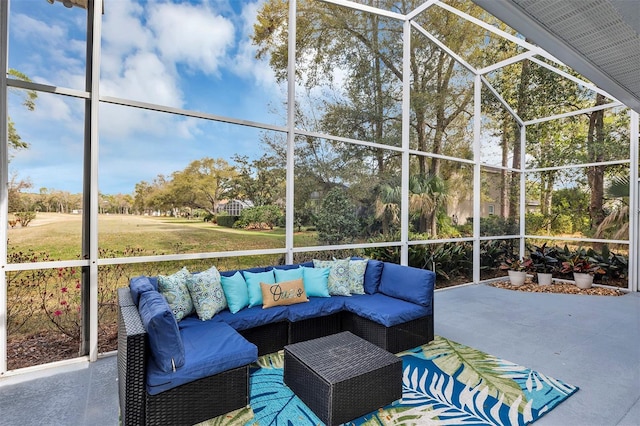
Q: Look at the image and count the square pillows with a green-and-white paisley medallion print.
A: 4